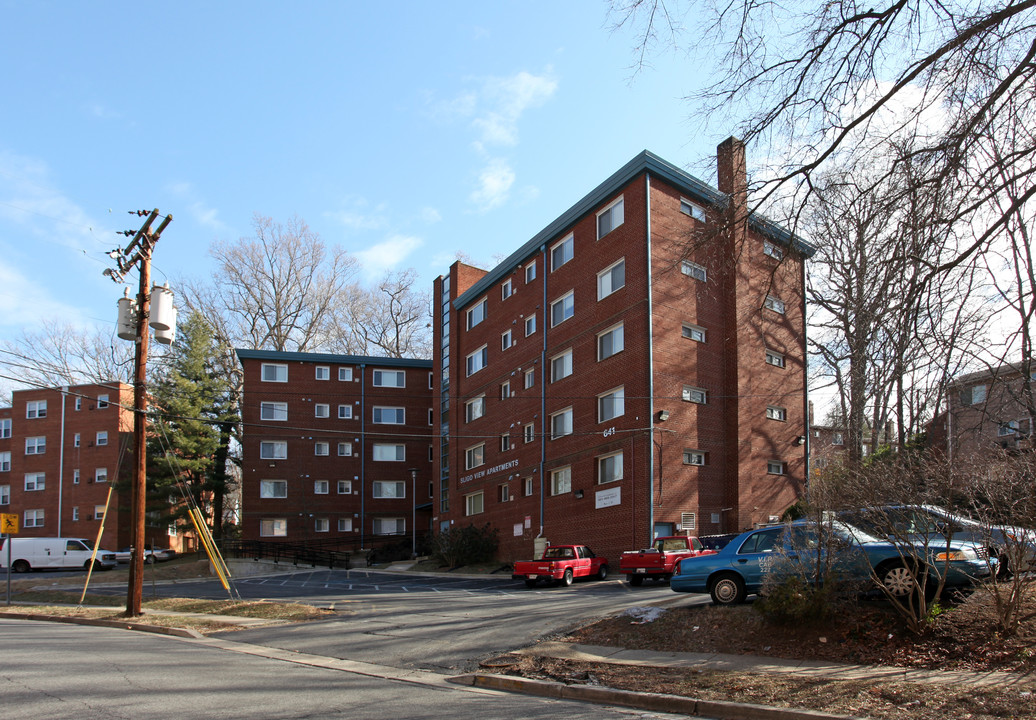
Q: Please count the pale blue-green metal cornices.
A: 2